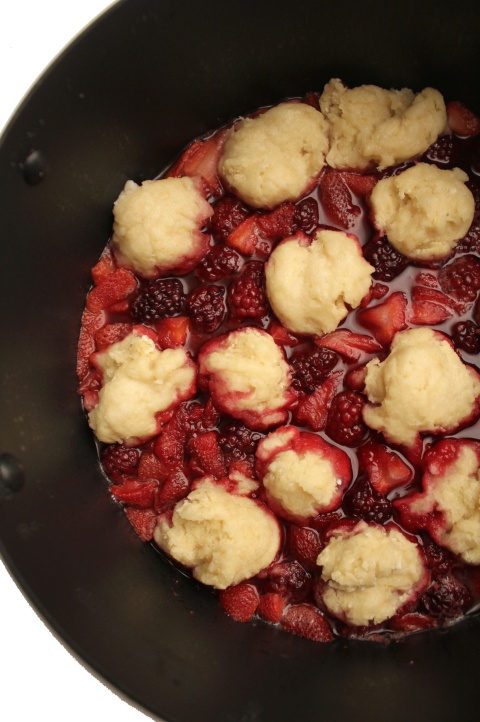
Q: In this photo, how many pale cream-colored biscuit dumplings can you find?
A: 12